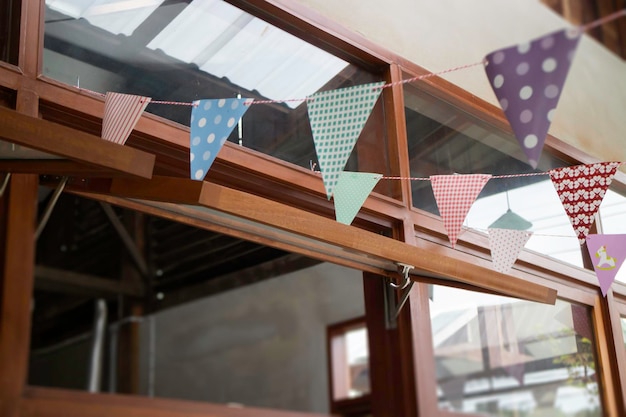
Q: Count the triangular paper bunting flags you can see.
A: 9